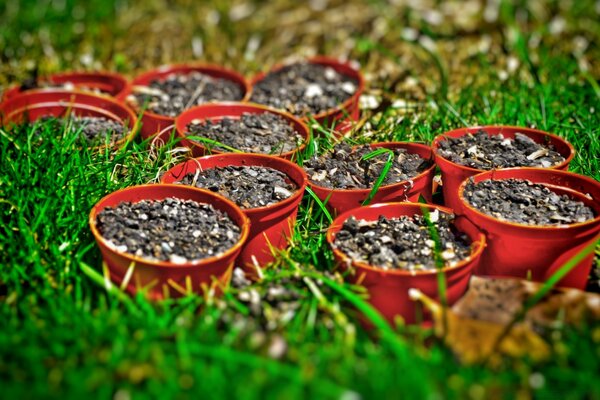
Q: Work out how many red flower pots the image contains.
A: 11